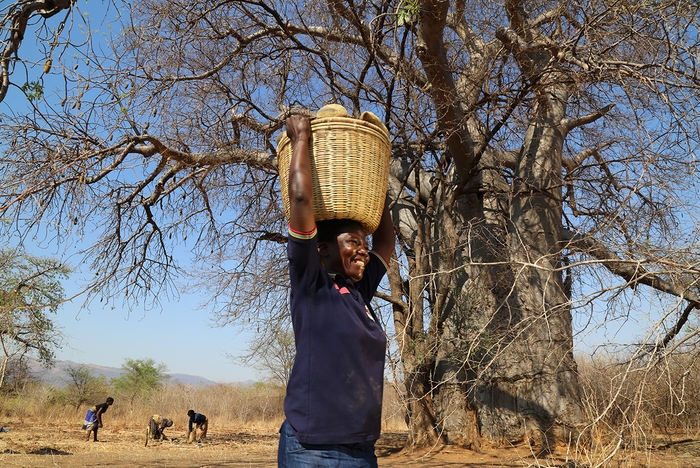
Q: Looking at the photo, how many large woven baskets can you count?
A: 1